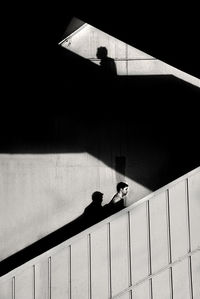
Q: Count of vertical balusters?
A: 10